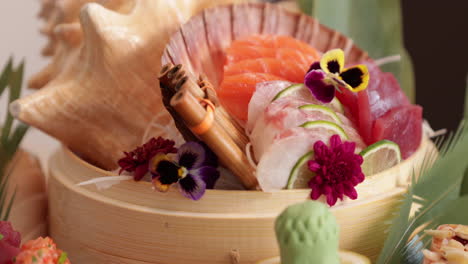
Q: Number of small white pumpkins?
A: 0